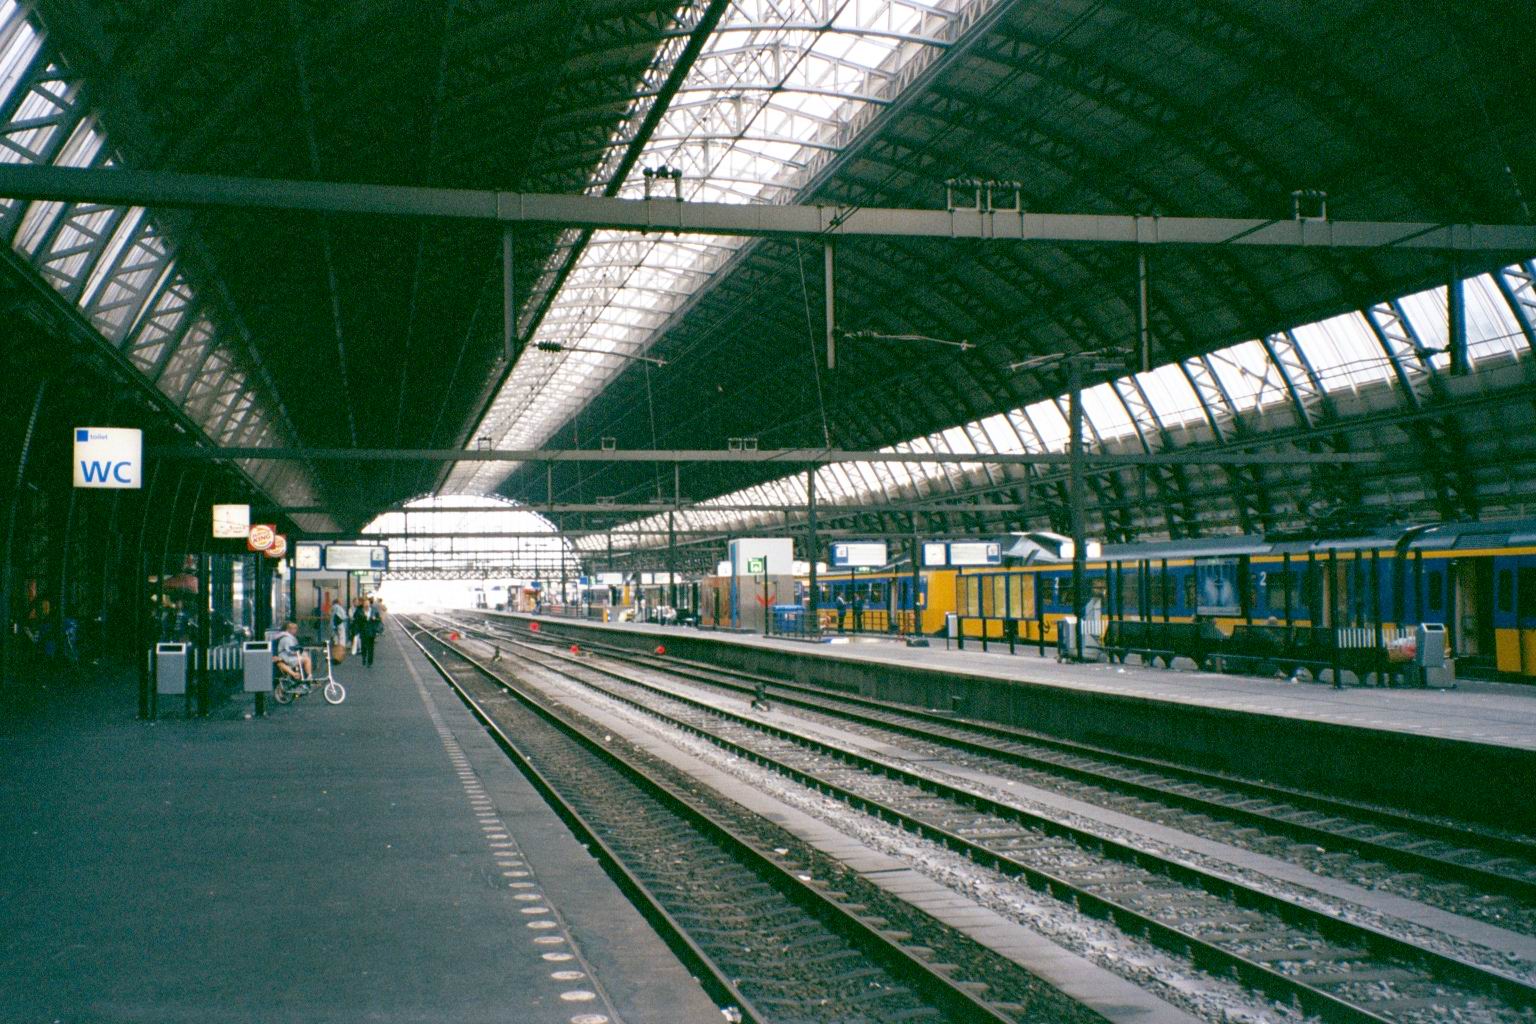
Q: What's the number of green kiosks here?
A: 0